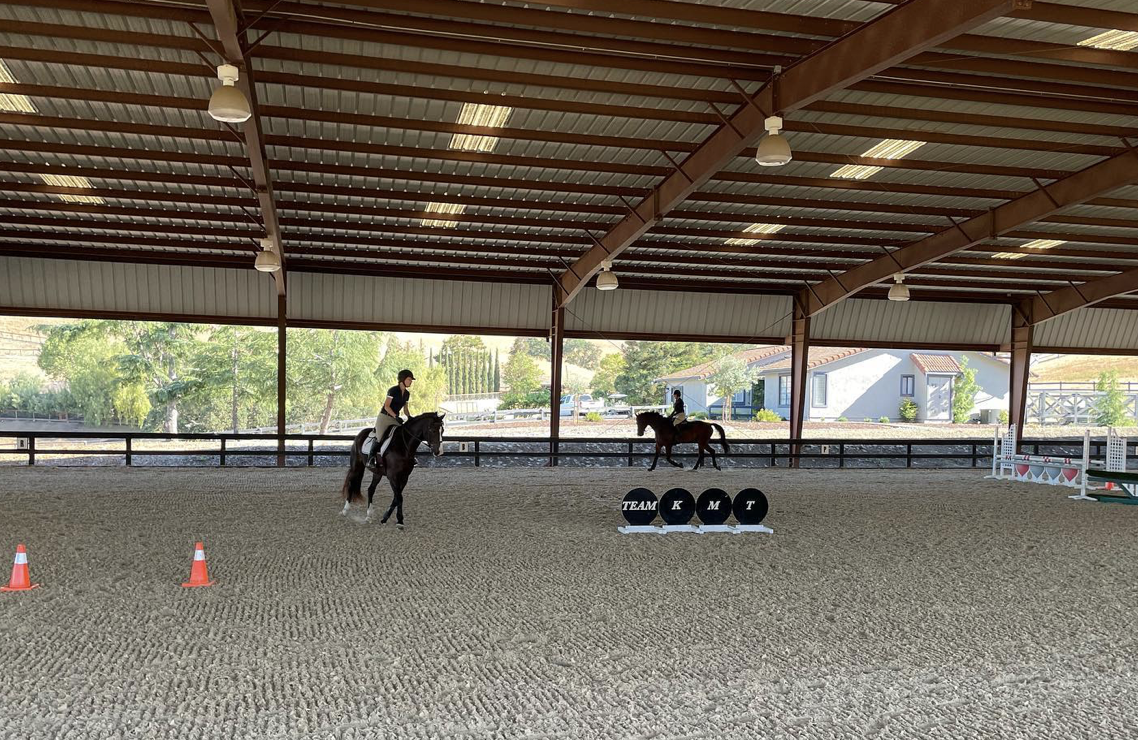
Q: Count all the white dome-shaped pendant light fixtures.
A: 5